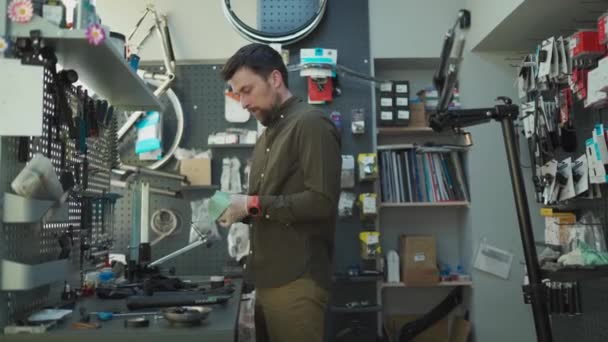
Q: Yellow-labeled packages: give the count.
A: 3